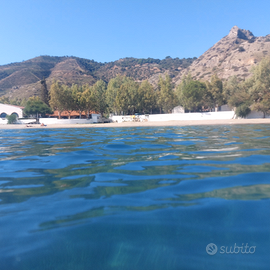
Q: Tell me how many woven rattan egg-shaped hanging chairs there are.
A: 0